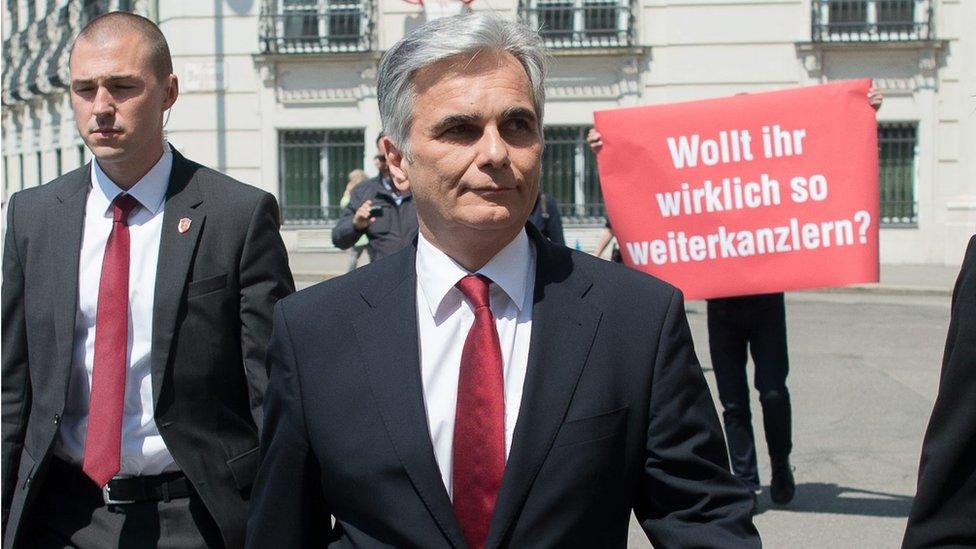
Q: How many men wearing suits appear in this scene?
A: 2